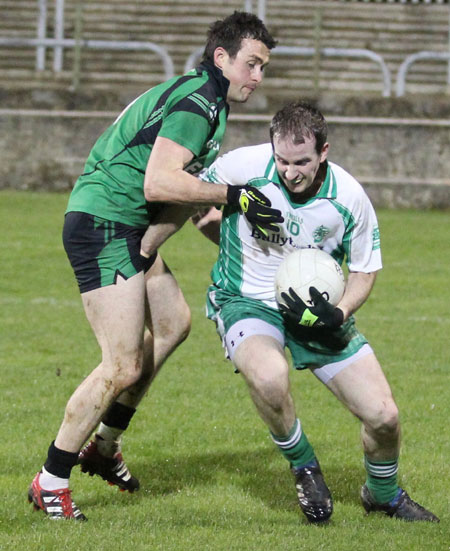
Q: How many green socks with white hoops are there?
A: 2